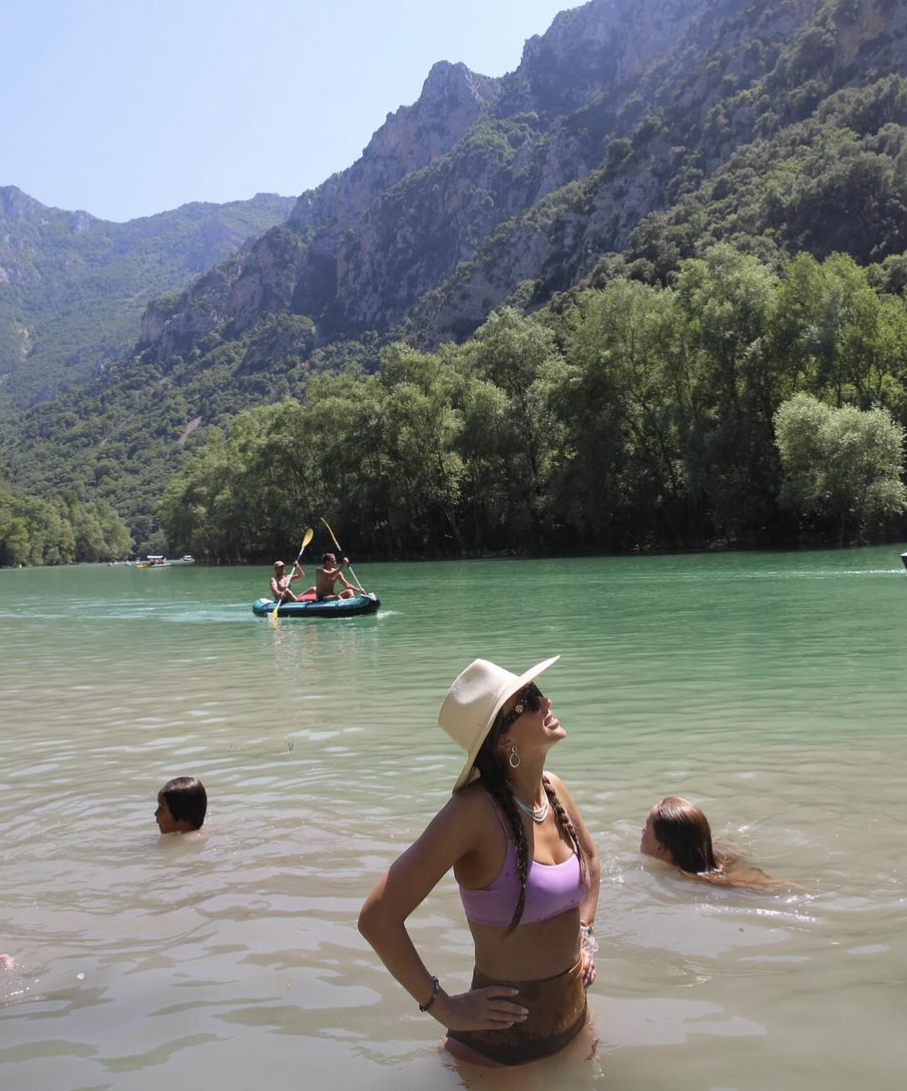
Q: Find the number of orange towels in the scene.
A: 0